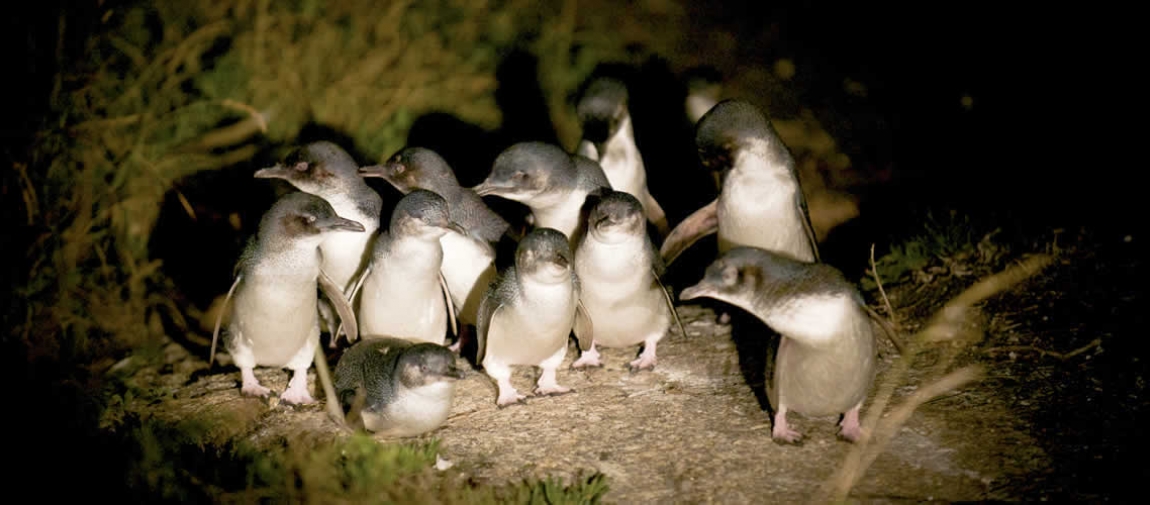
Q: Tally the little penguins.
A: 11